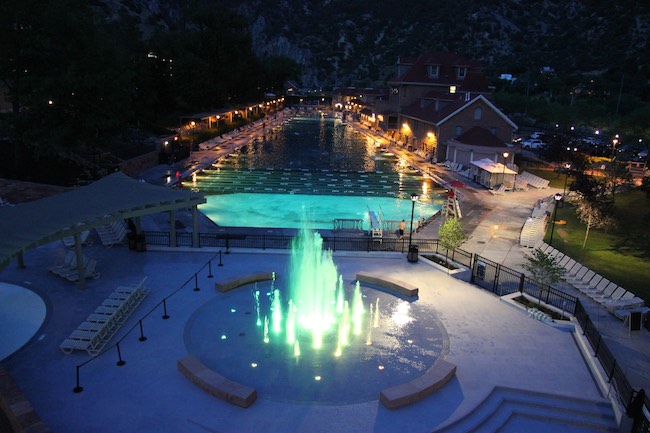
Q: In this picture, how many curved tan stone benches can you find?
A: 4